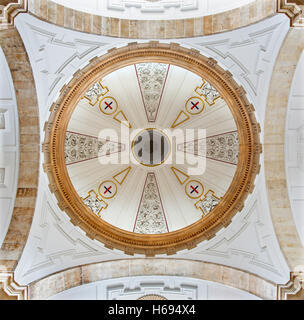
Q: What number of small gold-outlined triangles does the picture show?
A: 4